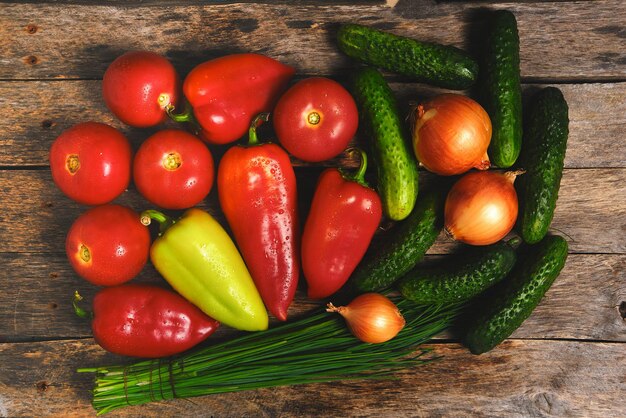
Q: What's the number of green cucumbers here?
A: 7